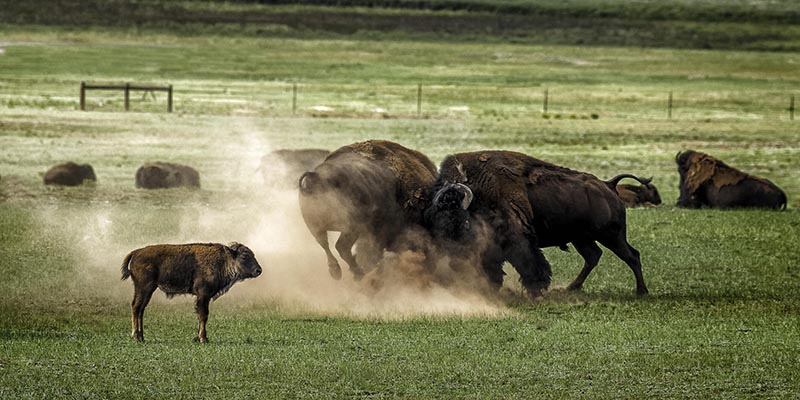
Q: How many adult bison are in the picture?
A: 7